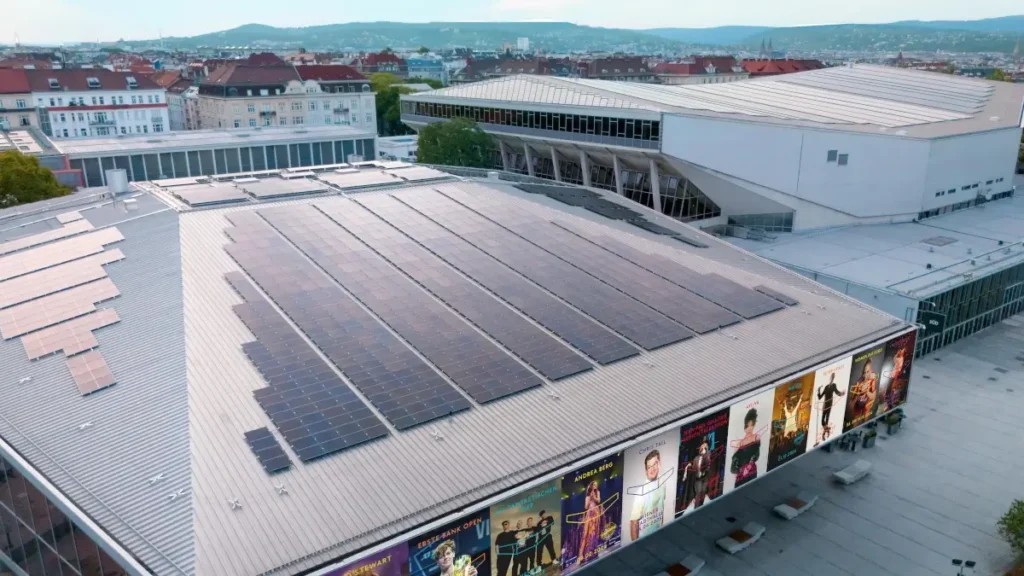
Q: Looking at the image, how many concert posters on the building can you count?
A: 11